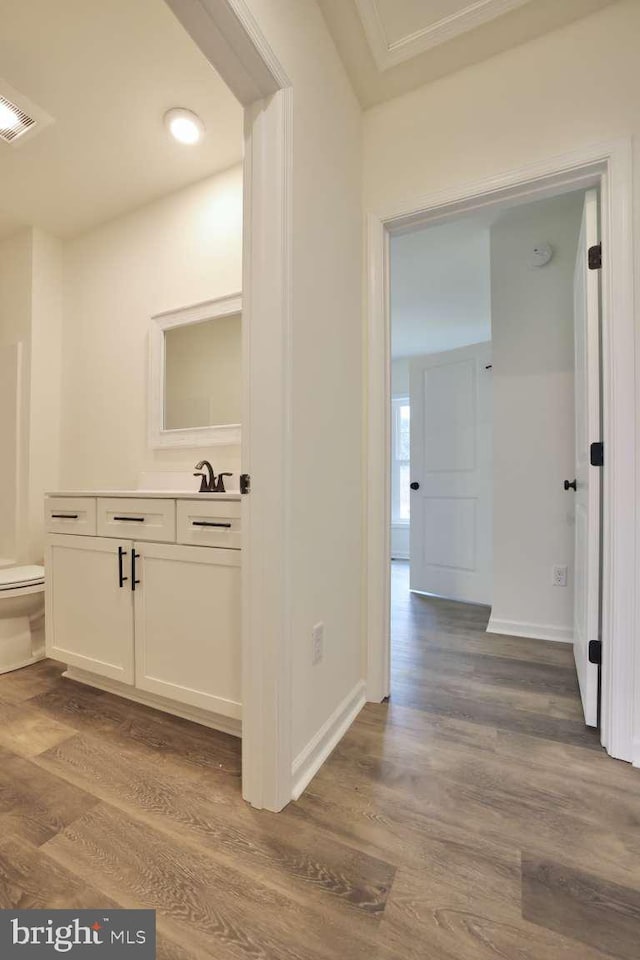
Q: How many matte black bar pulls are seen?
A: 5